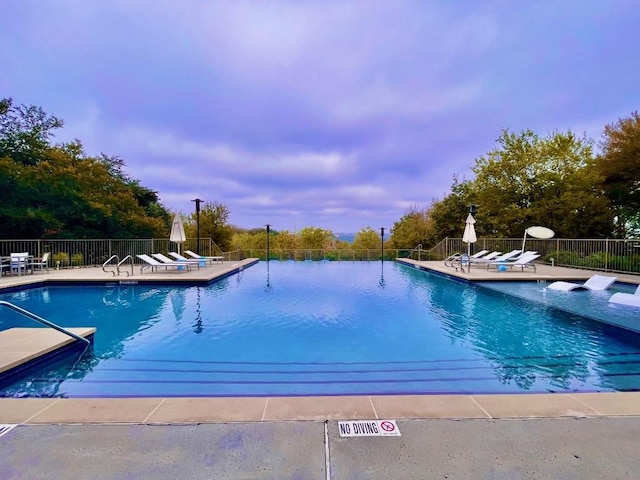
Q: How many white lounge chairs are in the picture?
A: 11